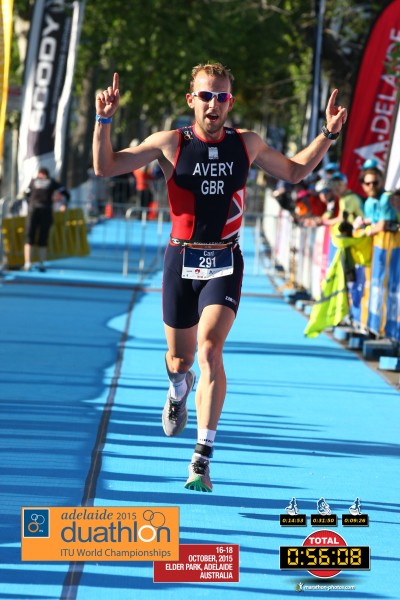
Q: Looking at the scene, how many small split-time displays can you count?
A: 3